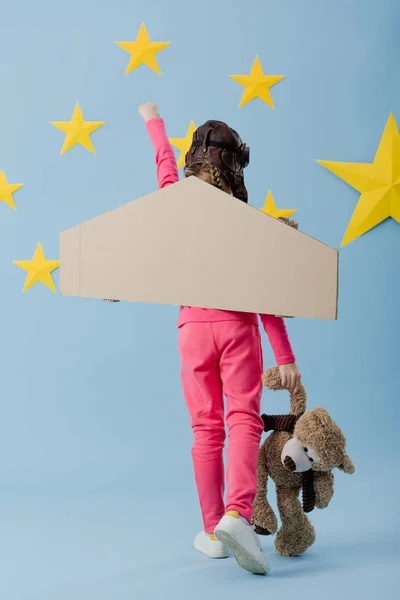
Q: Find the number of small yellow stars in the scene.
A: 7